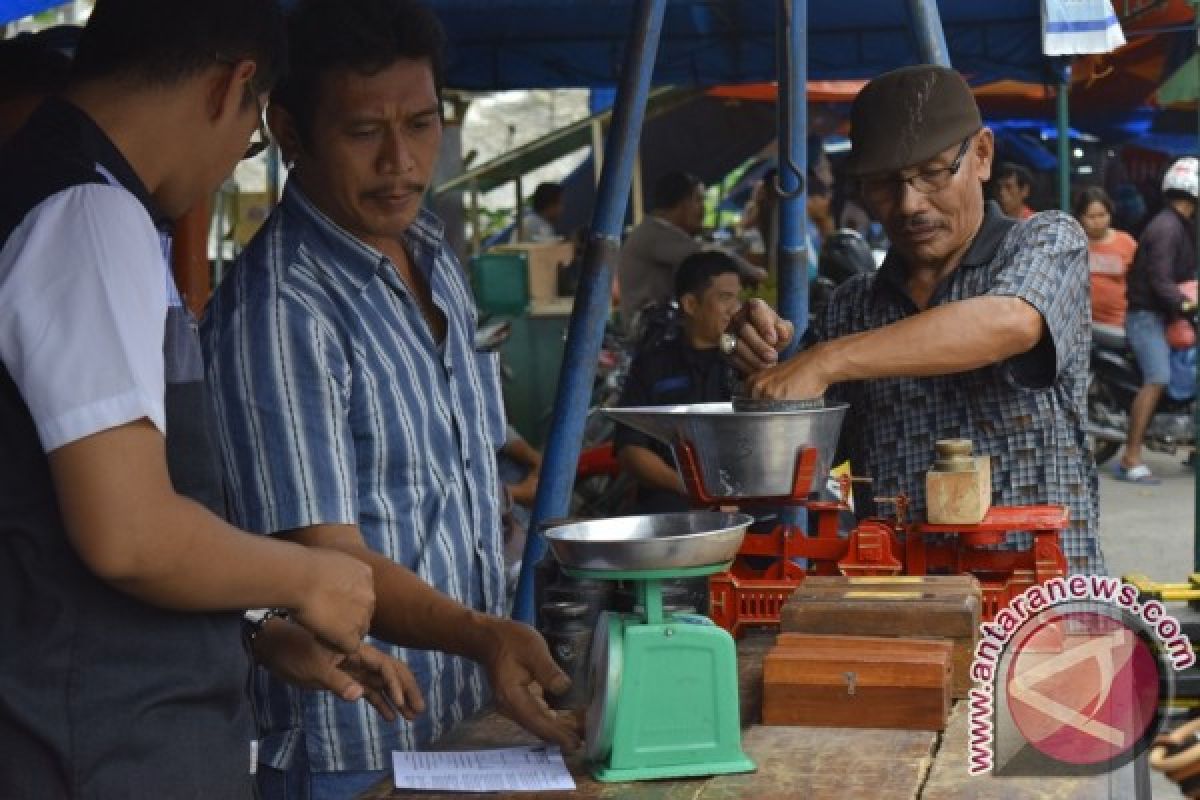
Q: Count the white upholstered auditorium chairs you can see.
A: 0